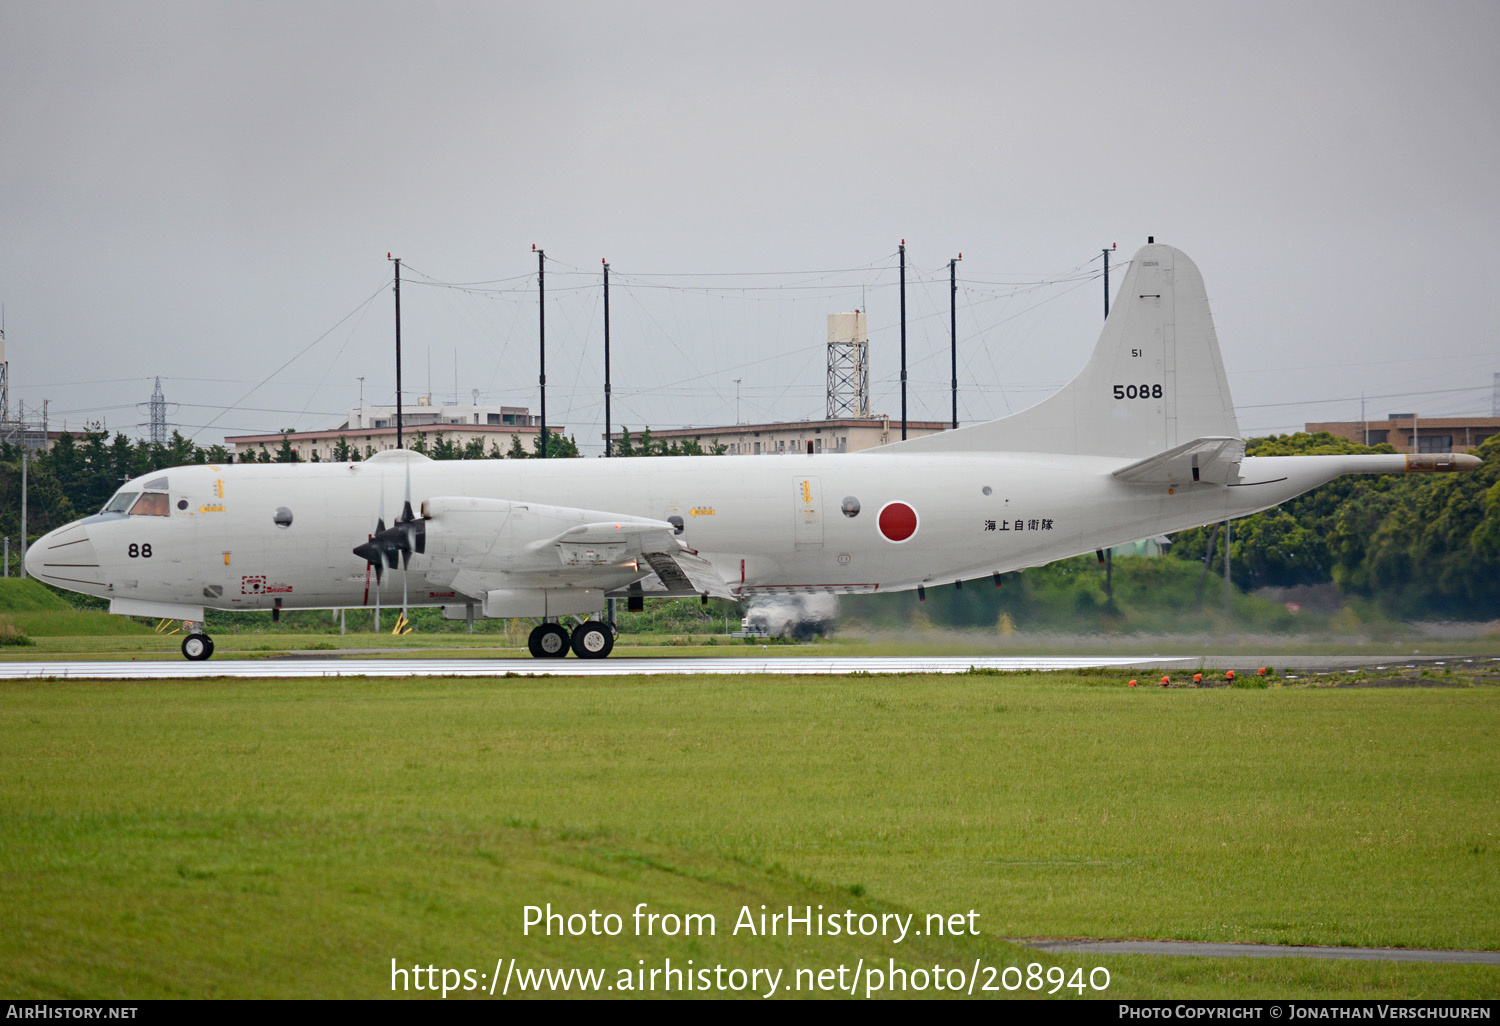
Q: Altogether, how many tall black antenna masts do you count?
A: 6